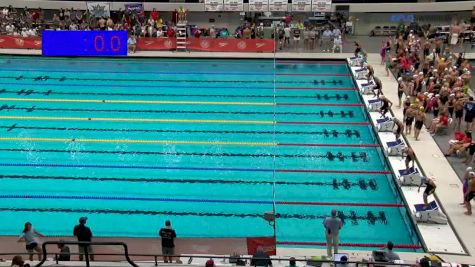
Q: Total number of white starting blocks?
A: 8